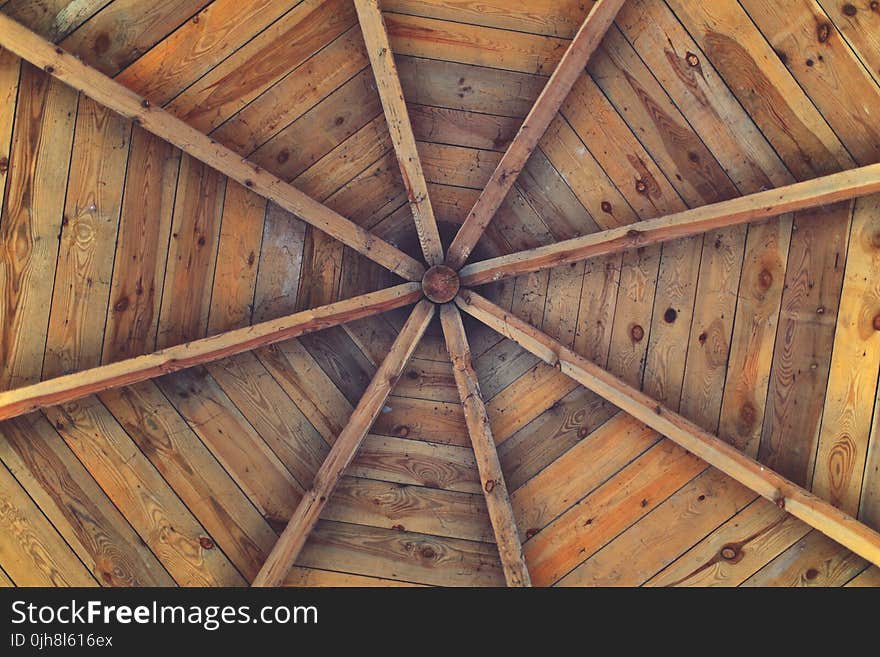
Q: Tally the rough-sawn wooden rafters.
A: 8